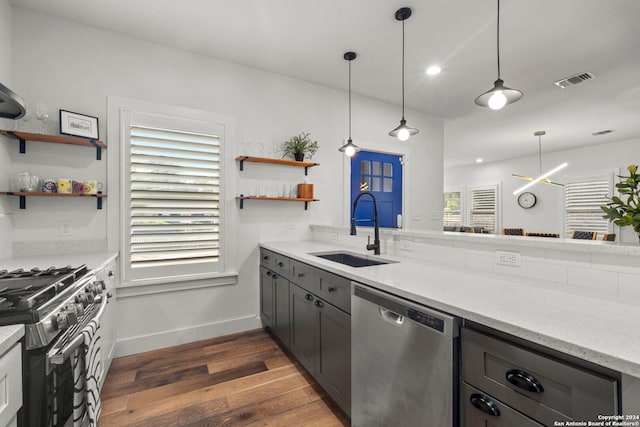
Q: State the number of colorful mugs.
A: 4